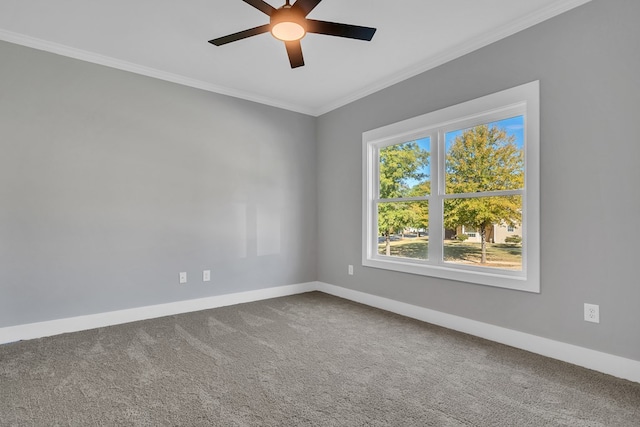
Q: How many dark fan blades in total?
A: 5